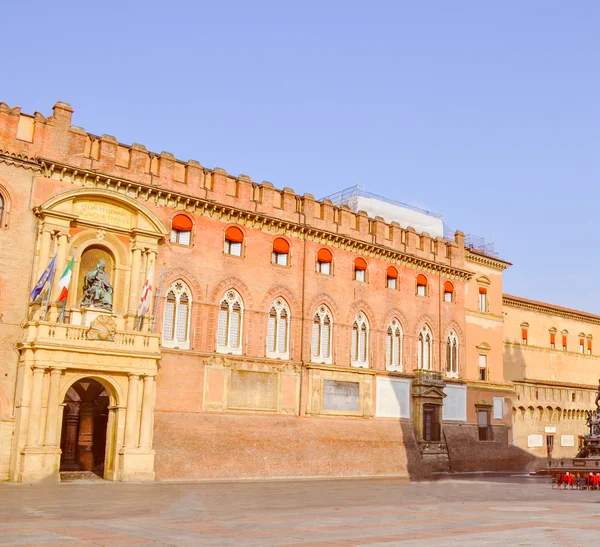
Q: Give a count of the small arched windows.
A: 8